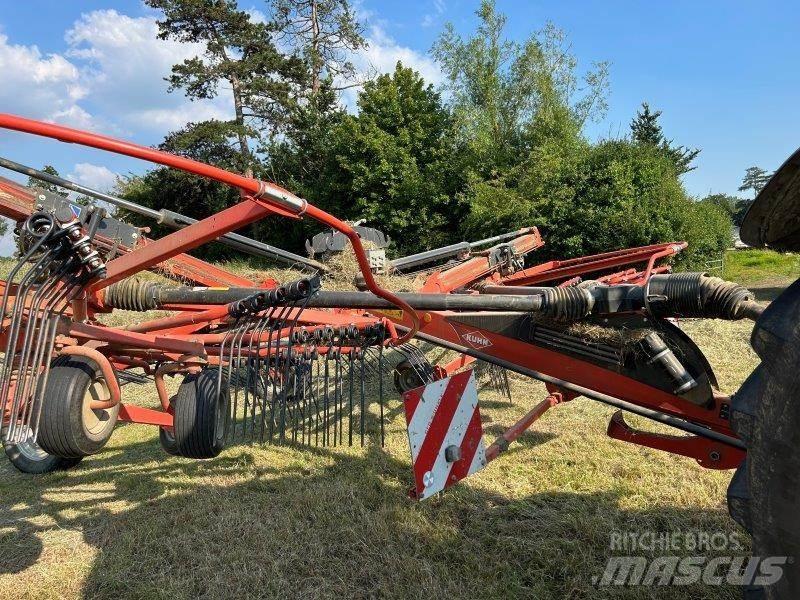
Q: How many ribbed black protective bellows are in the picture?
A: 3